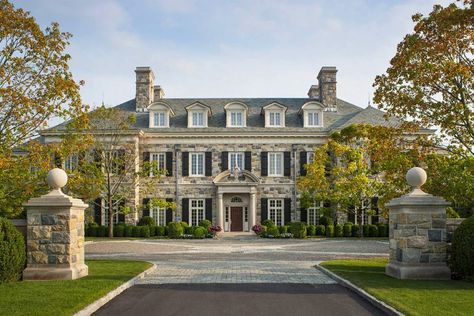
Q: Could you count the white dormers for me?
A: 5